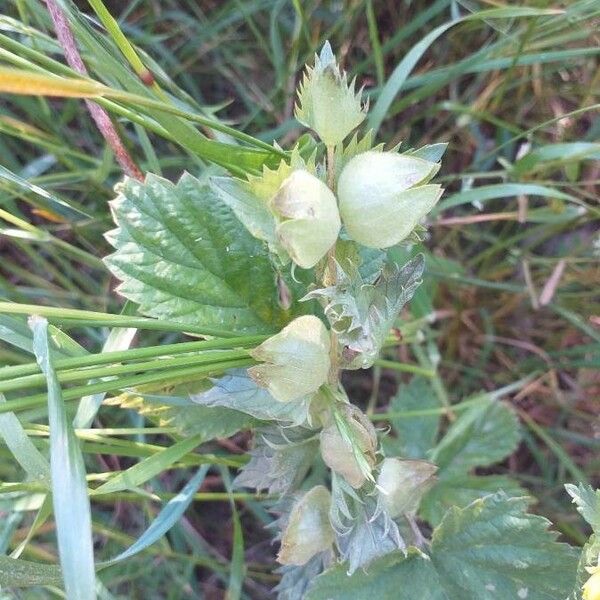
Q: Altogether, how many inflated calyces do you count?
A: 6